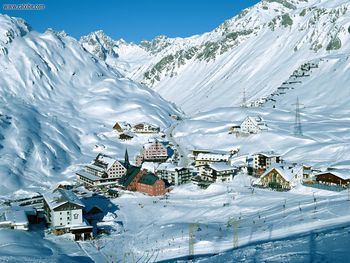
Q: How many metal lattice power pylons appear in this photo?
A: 2